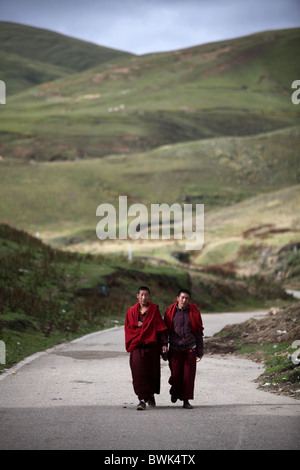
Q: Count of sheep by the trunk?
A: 0